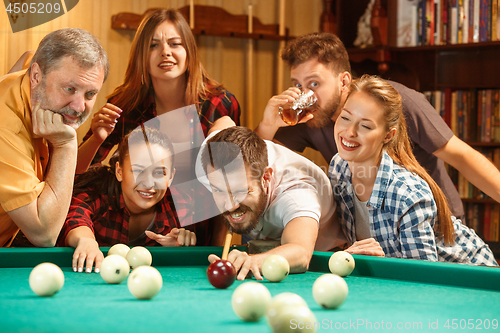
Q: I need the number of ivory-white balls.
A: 11